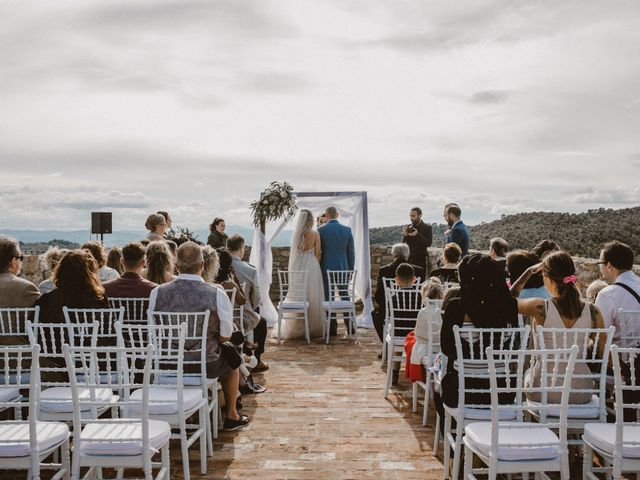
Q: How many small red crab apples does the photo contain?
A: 0